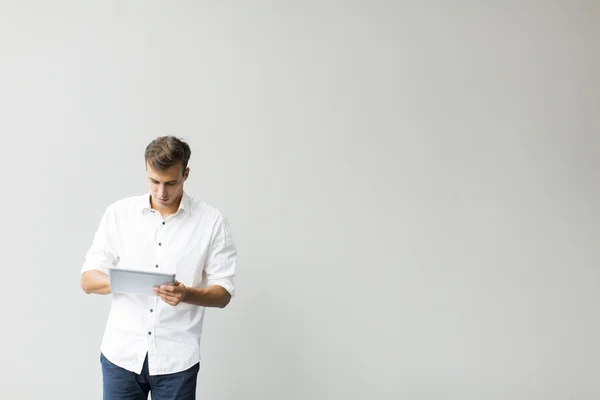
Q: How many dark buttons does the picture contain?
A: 5